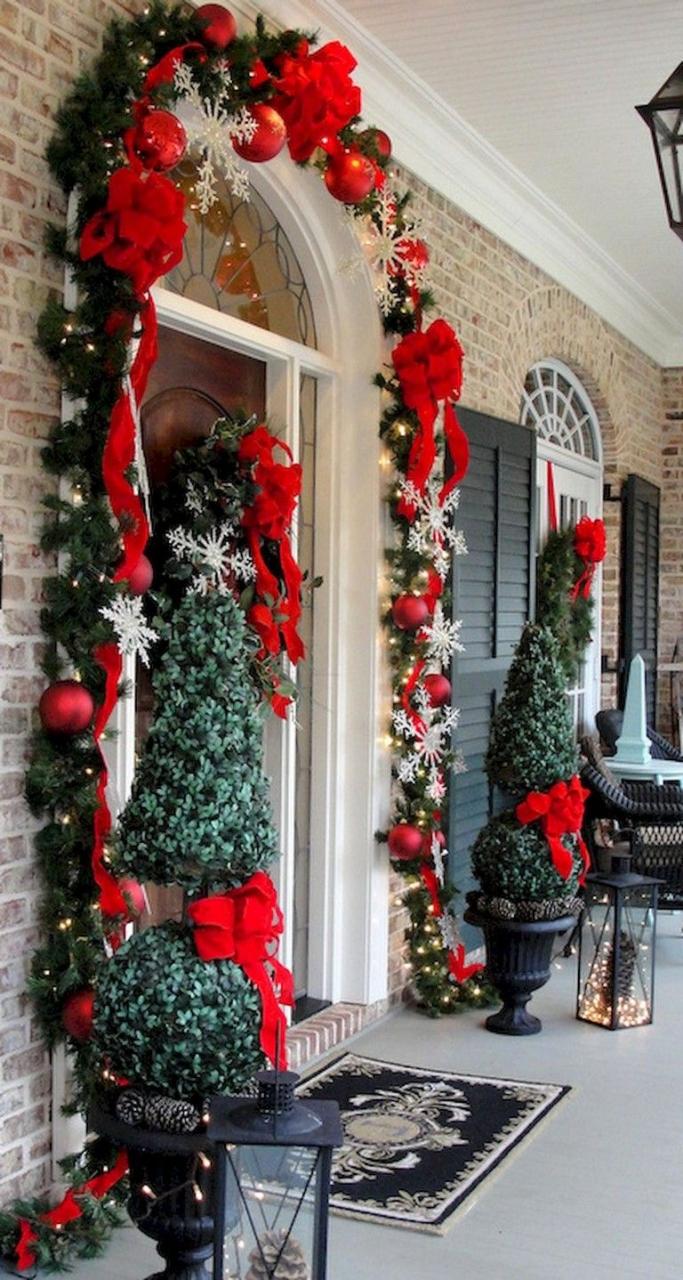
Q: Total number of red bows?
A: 7